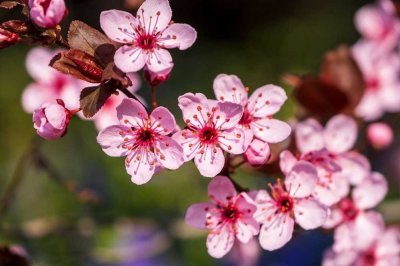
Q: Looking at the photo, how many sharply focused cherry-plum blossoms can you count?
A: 6